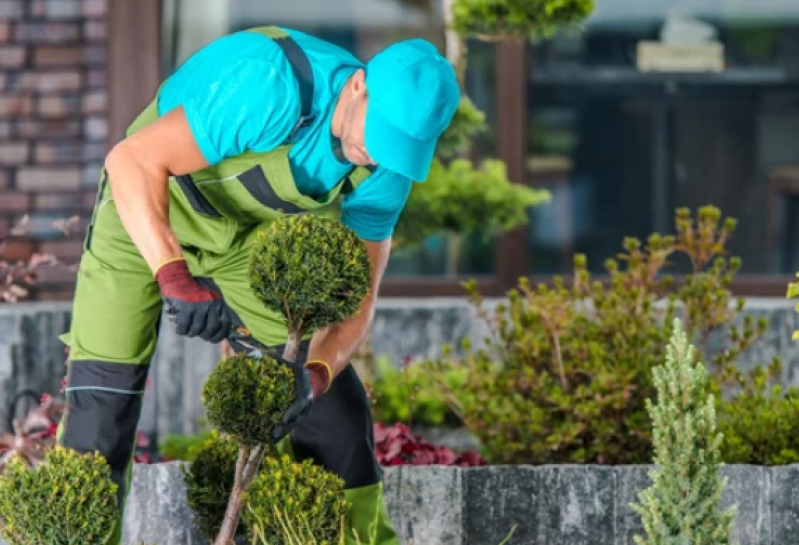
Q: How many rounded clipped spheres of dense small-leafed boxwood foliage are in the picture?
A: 5